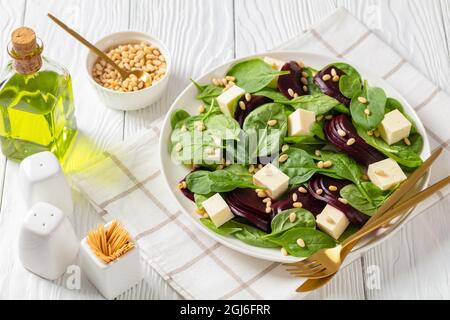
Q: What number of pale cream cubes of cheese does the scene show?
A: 7